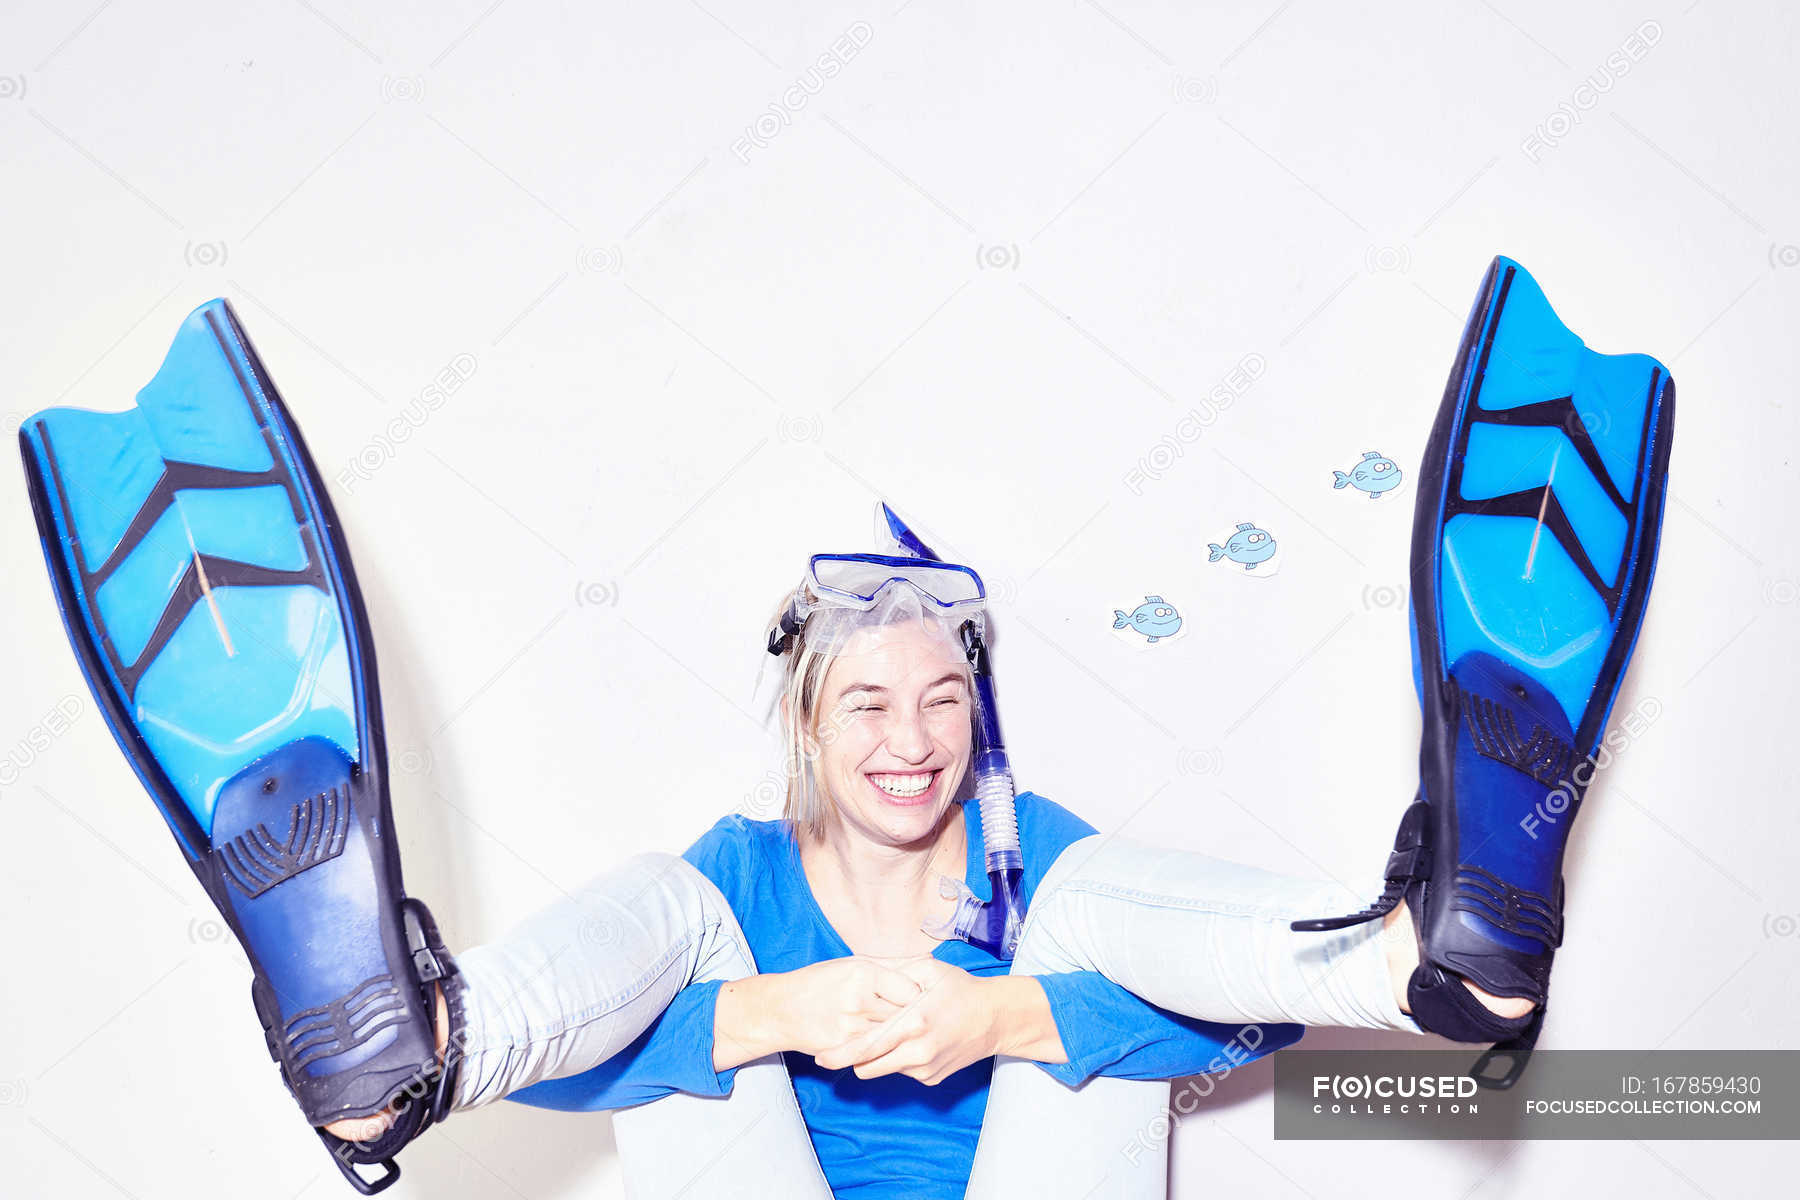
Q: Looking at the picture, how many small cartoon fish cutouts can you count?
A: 3